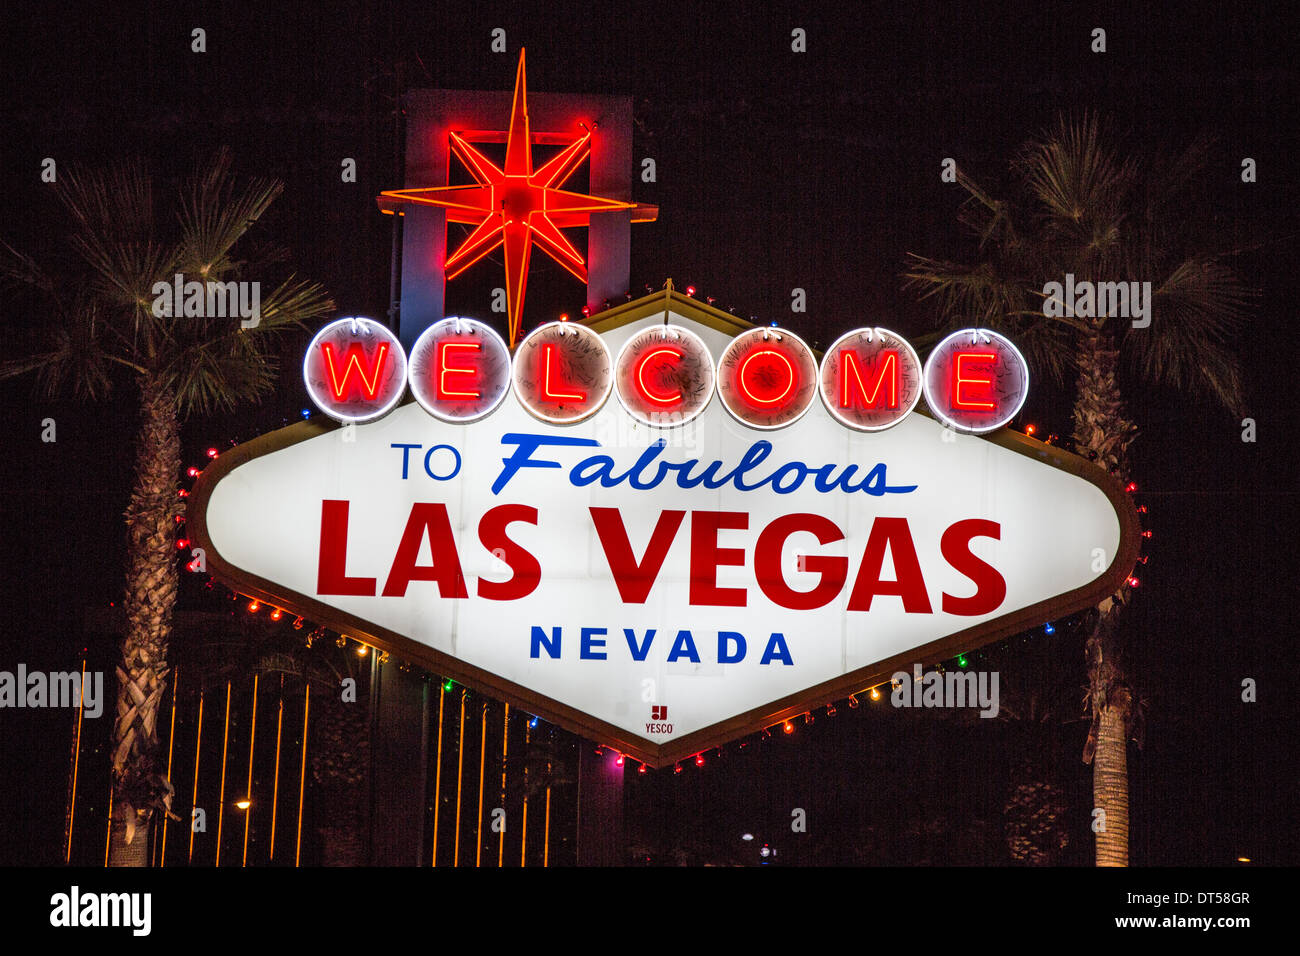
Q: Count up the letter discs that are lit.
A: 7